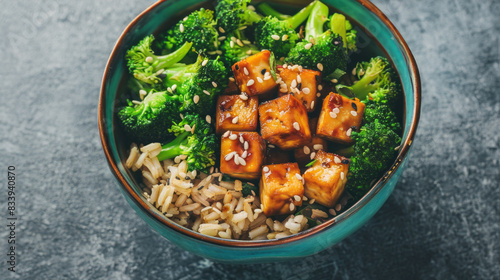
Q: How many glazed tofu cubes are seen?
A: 8